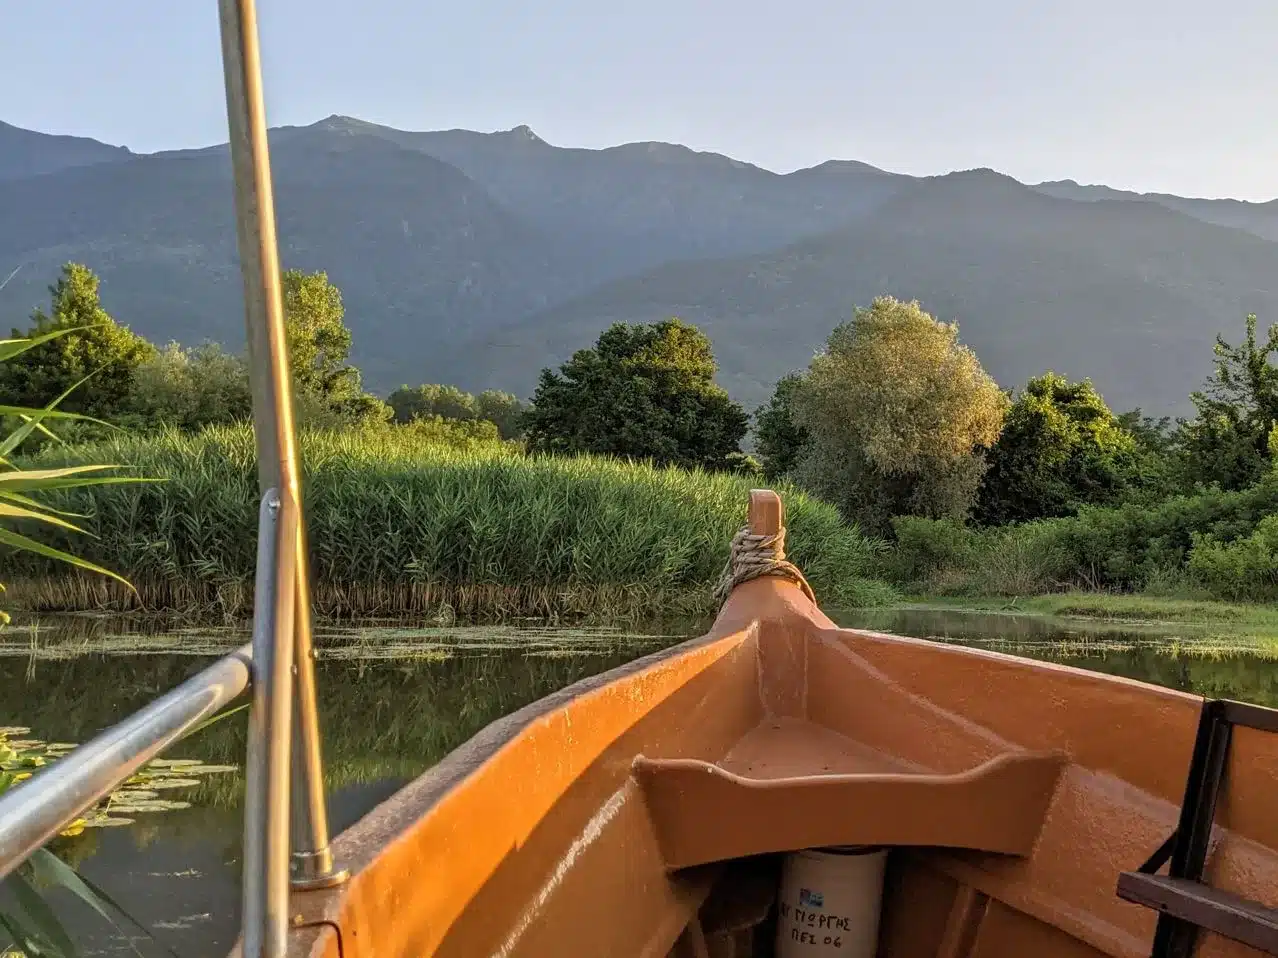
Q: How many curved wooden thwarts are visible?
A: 1